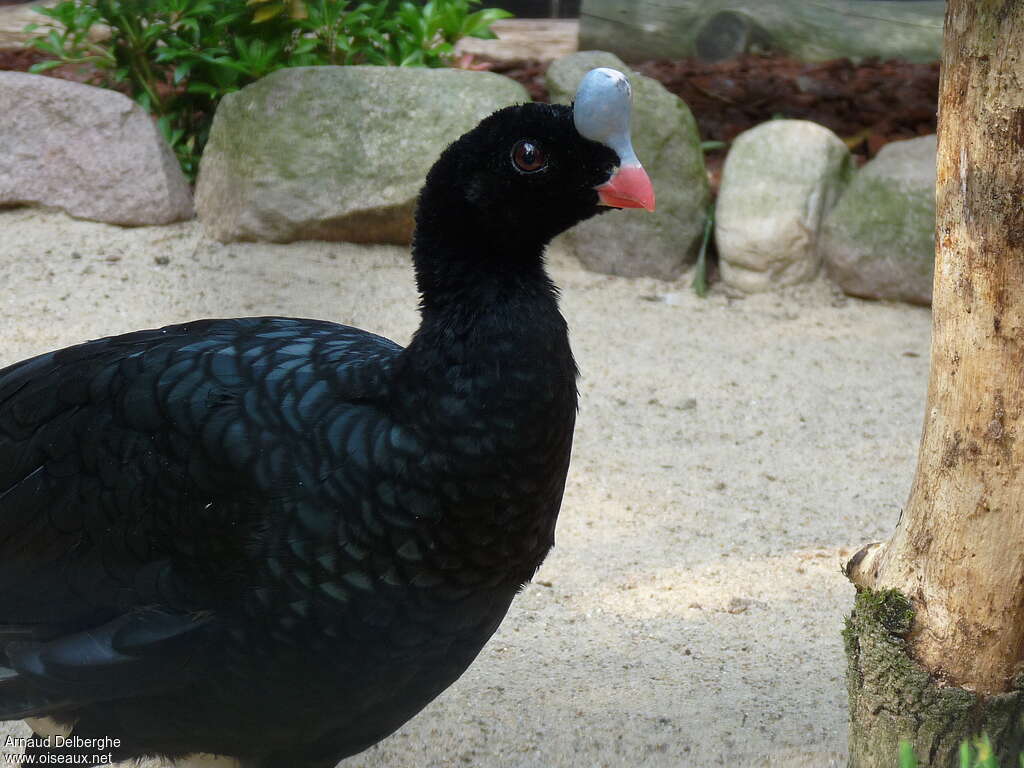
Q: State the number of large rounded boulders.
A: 5